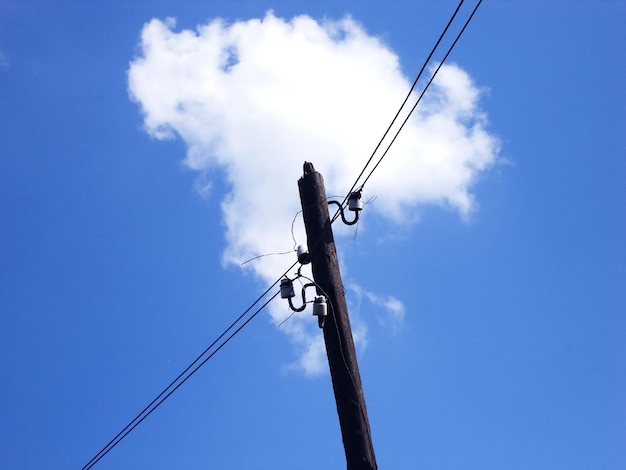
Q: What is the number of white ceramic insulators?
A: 4